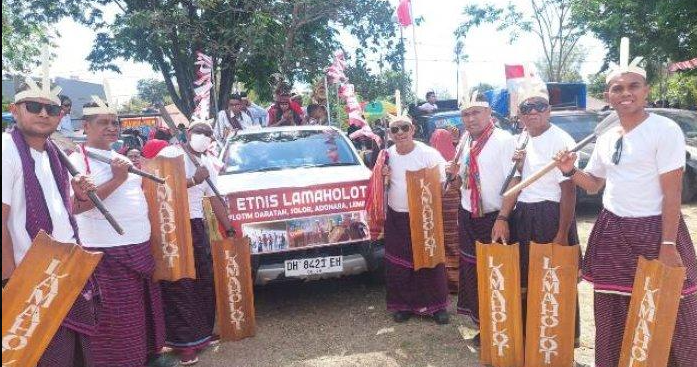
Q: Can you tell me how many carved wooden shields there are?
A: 7